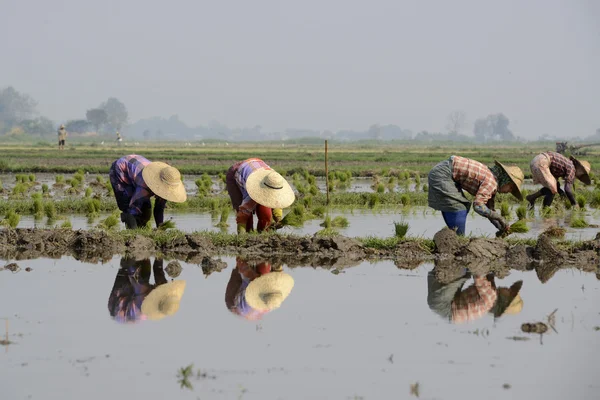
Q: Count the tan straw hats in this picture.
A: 4